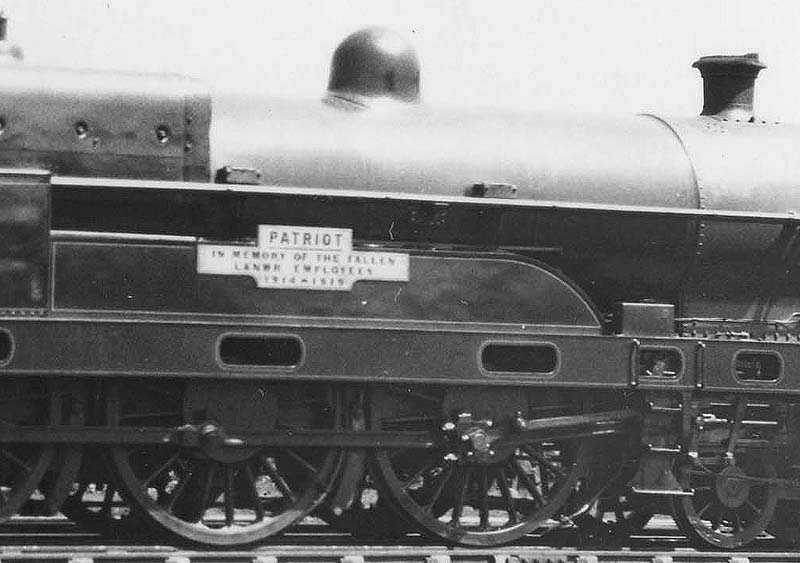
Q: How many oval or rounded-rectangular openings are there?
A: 5